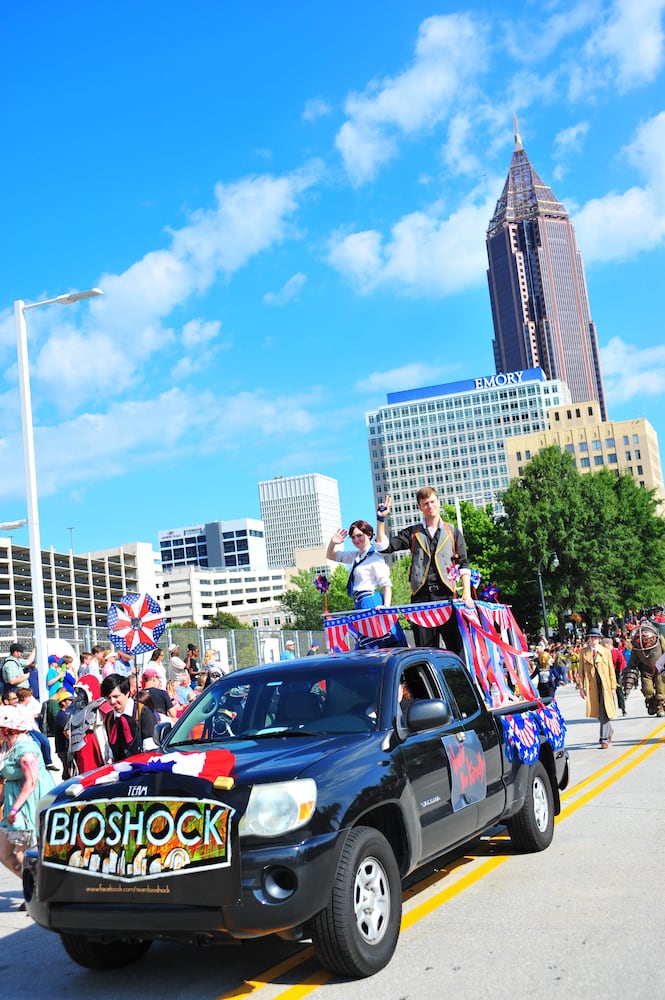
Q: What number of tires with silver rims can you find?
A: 2